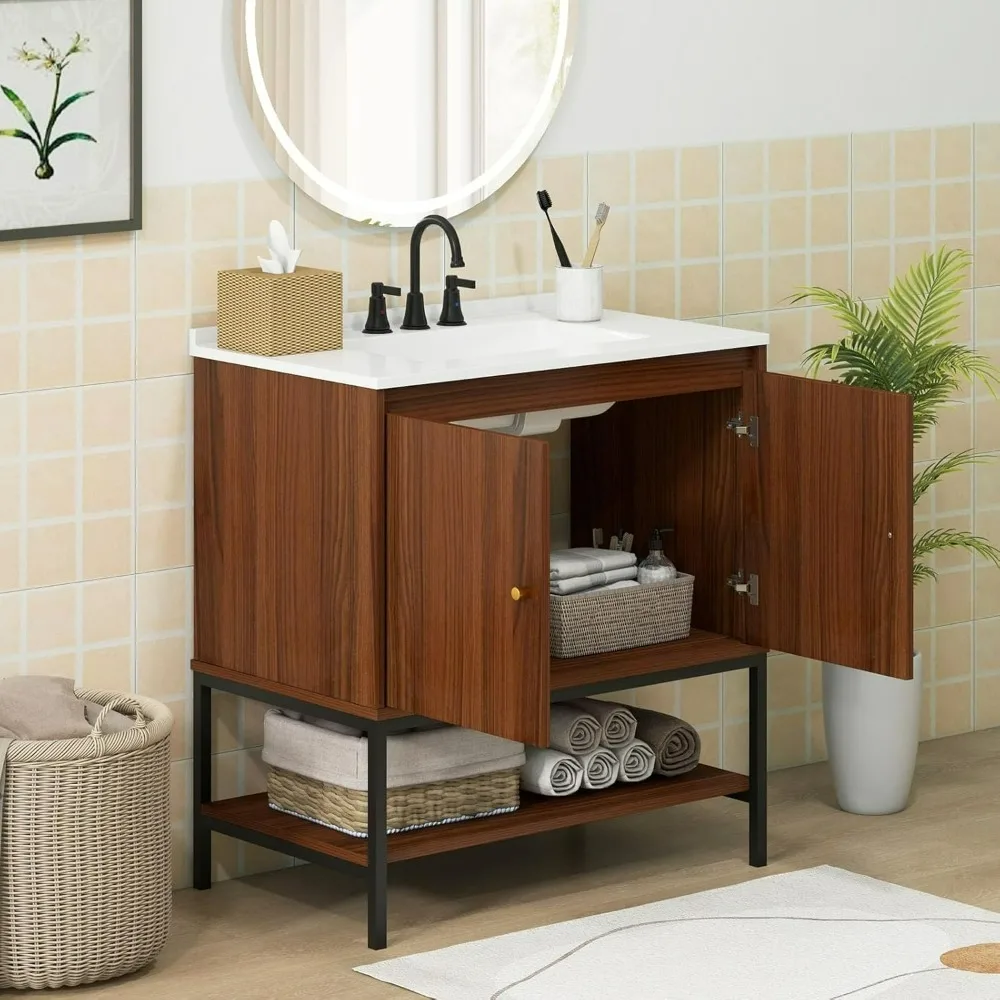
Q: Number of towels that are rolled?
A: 6